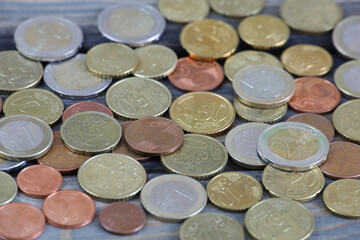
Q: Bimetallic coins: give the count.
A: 11